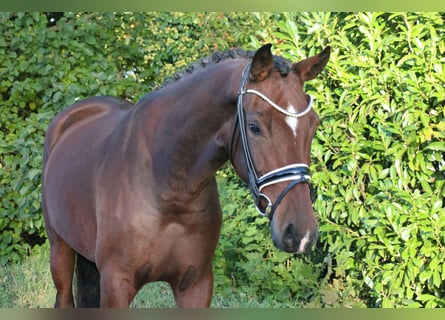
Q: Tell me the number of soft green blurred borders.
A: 2